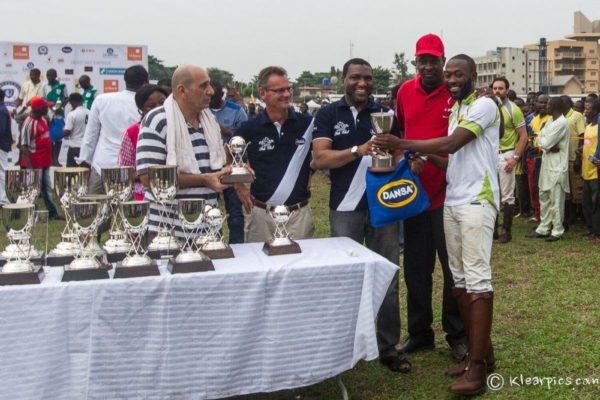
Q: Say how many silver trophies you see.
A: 14